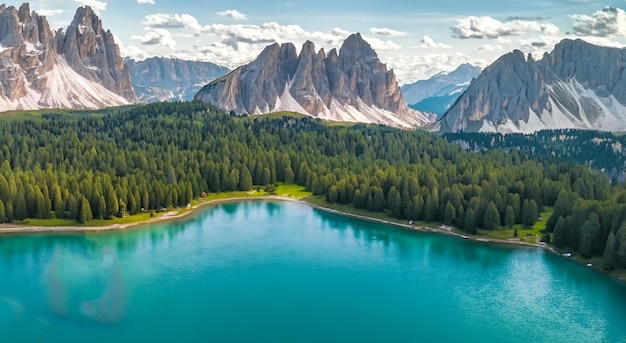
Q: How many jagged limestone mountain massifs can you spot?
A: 3